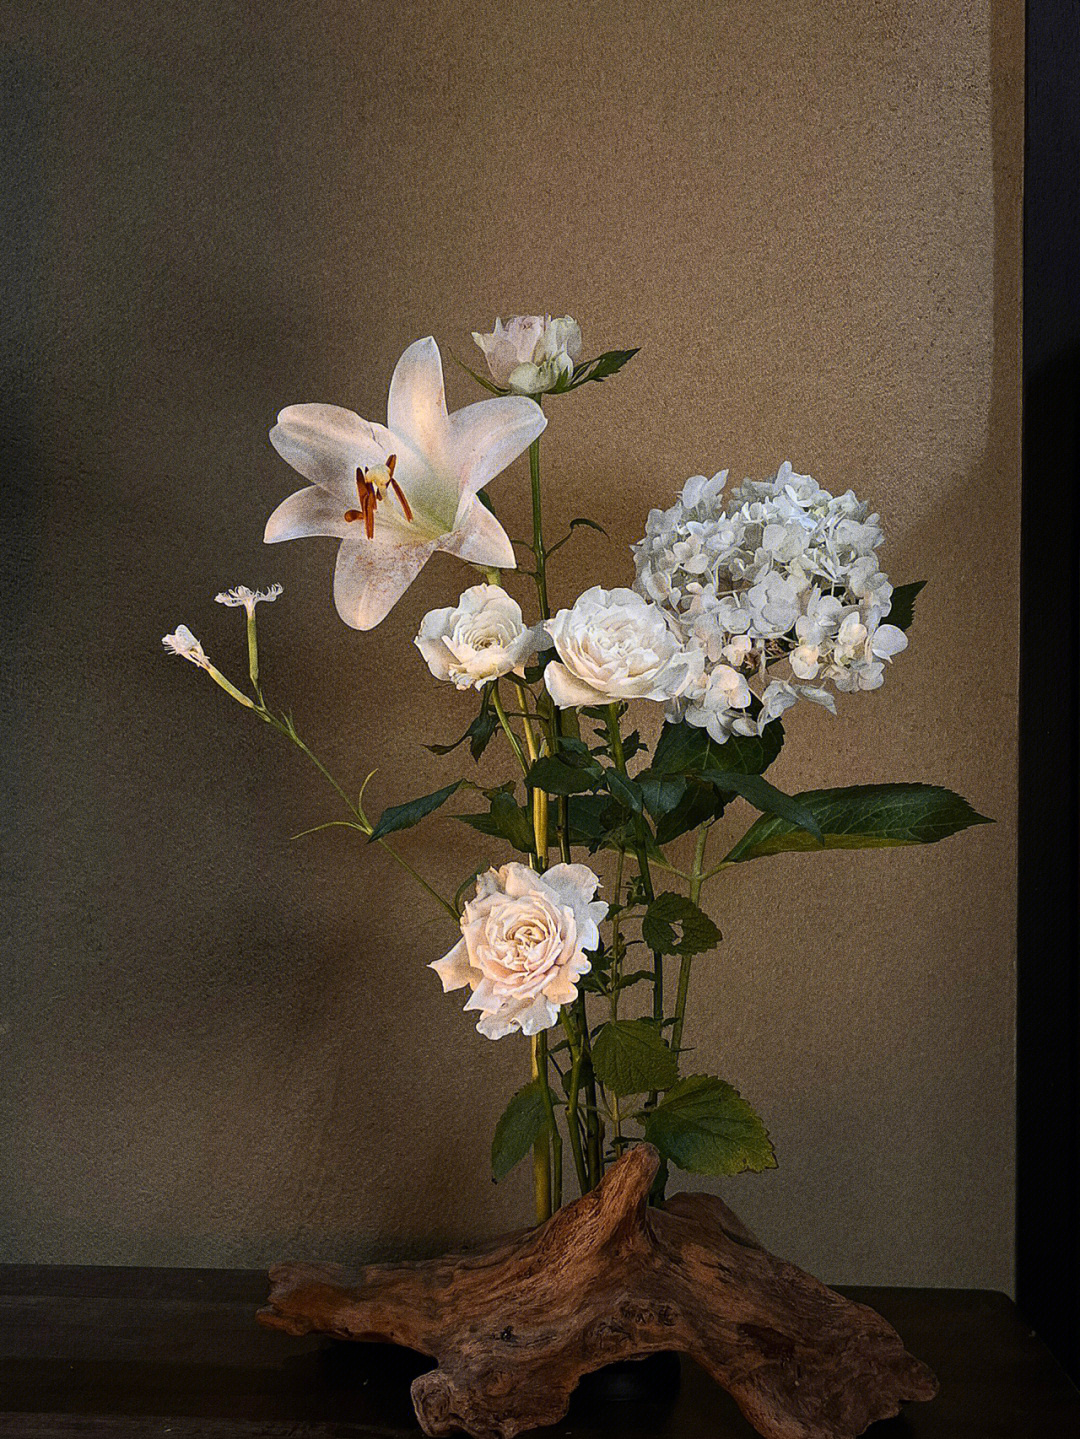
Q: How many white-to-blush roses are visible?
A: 4